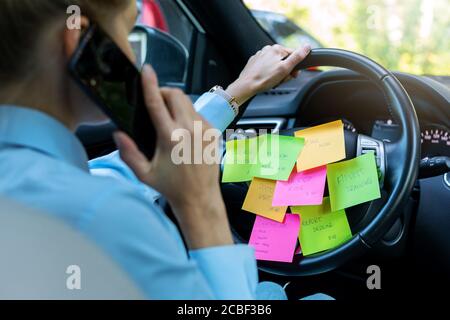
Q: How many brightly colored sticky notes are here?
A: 8